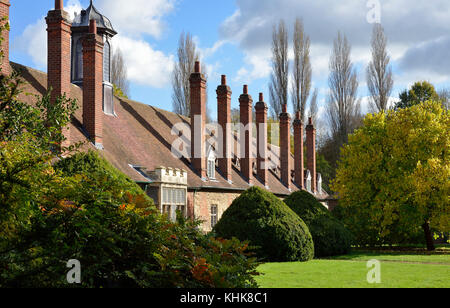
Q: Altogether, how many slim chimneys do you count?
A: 10